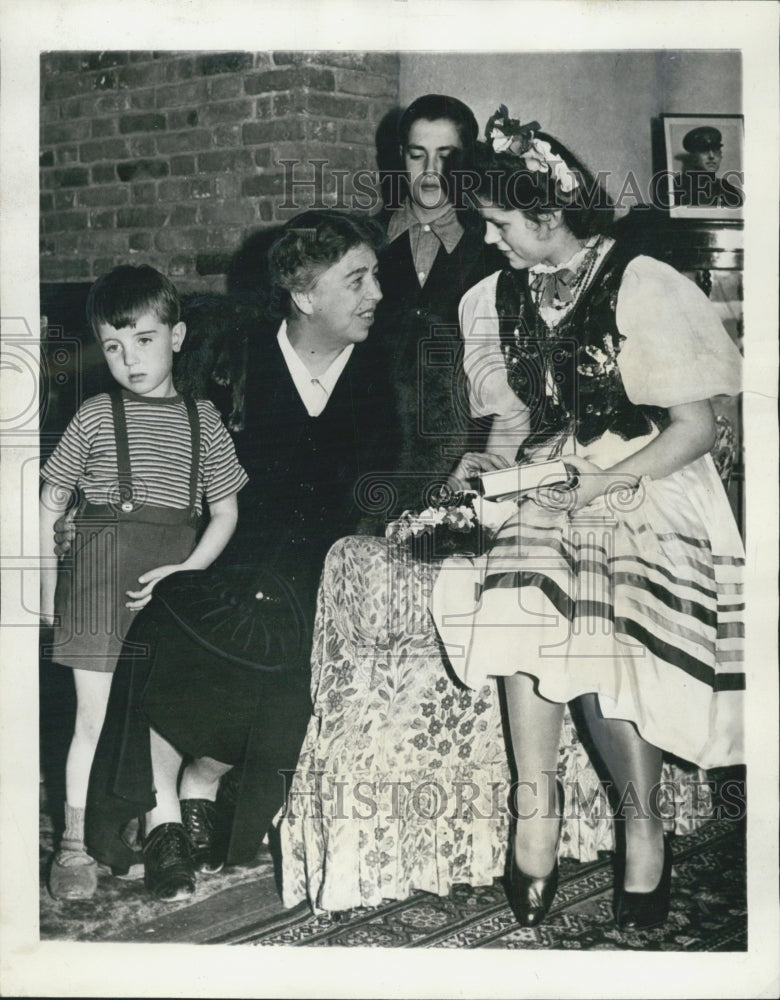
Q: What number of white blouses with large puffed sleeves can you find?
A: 1